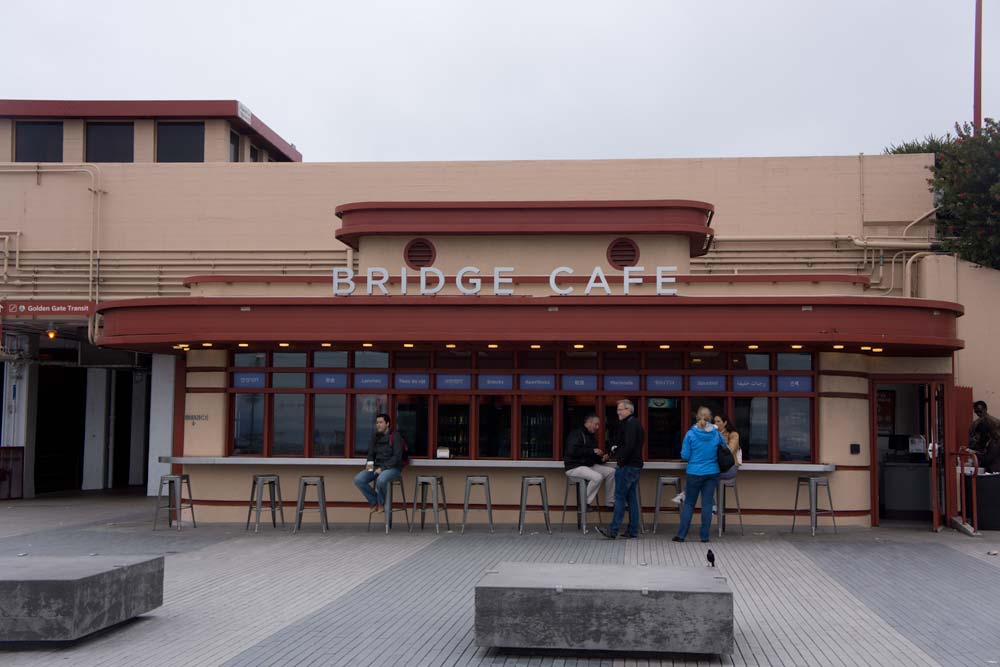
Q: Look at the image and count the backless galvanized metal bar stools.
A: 12